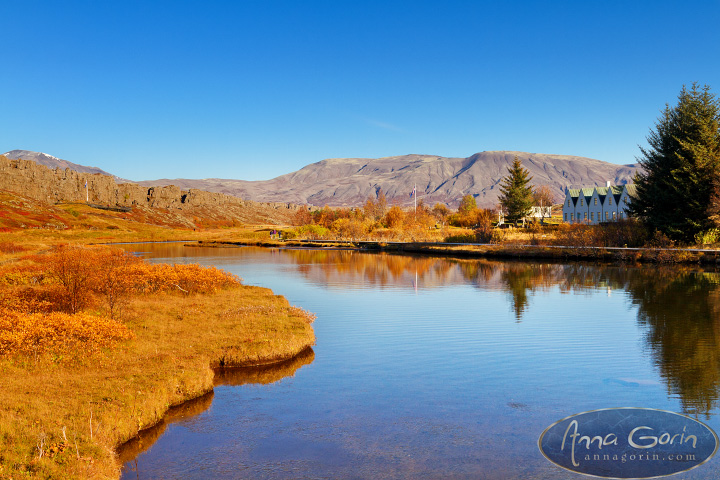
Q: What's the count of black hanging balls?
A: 0